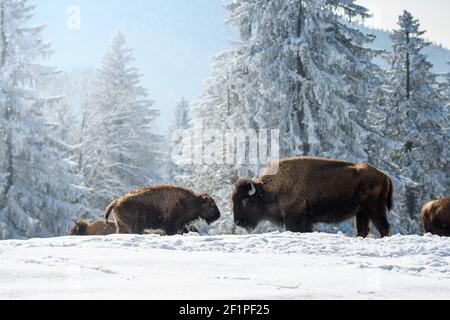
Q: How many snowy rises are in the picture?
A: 1